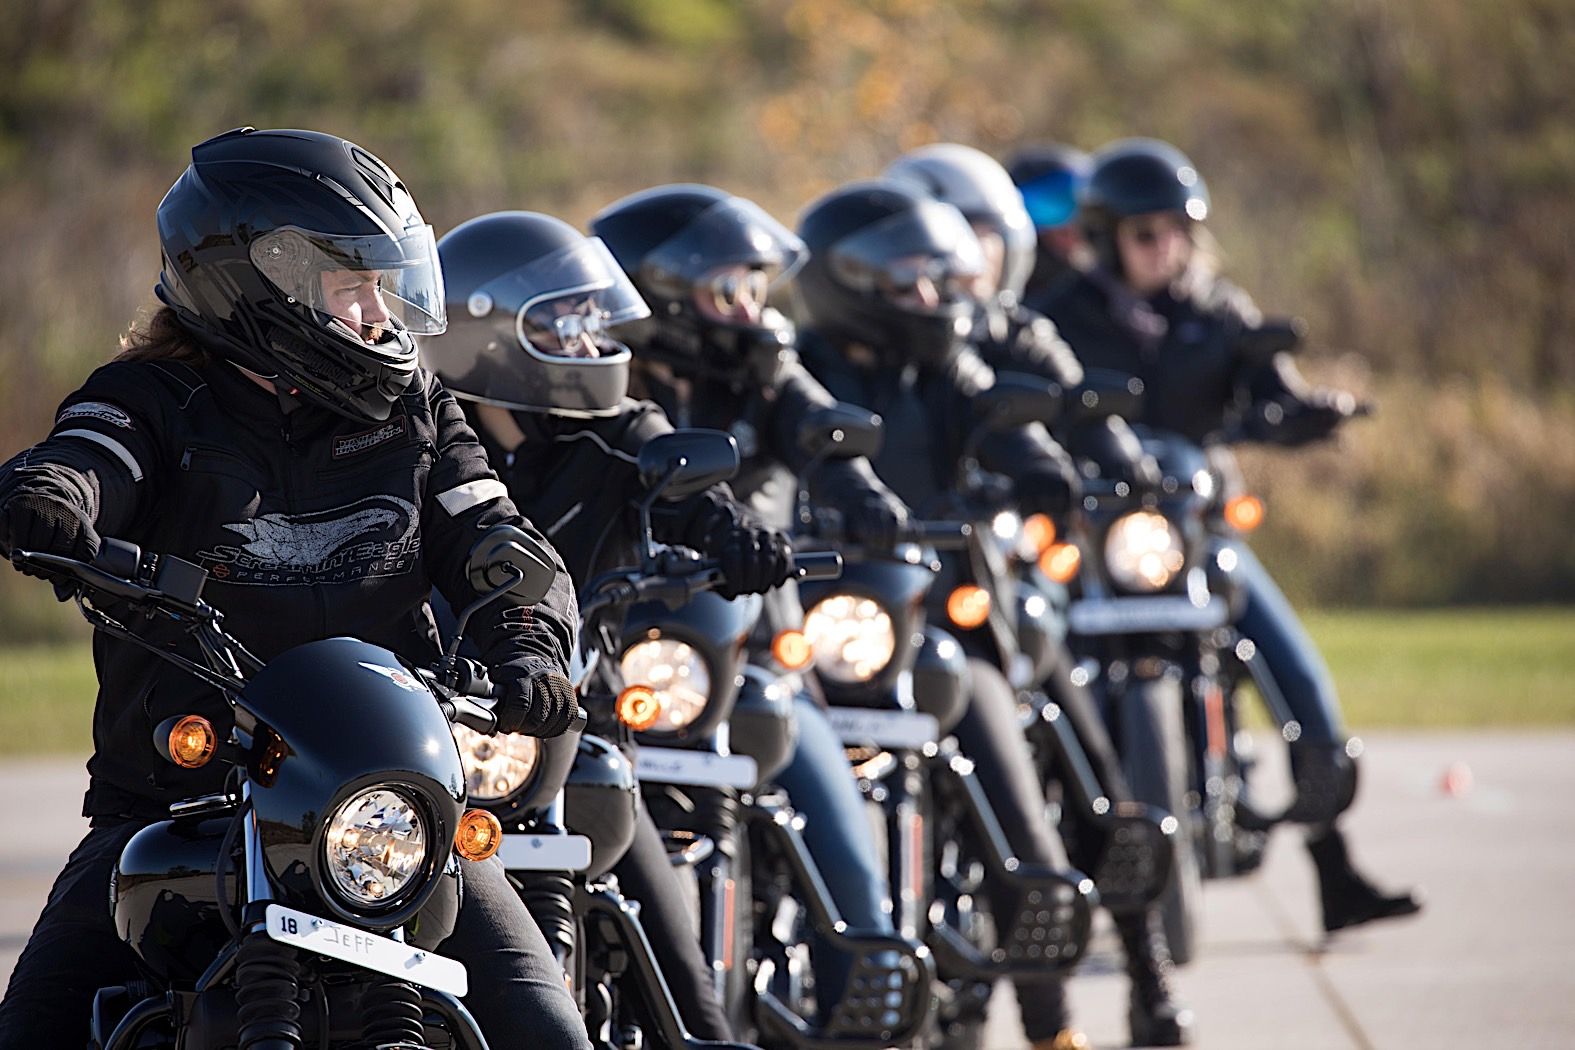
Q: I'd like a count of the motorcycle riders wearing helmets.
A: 7